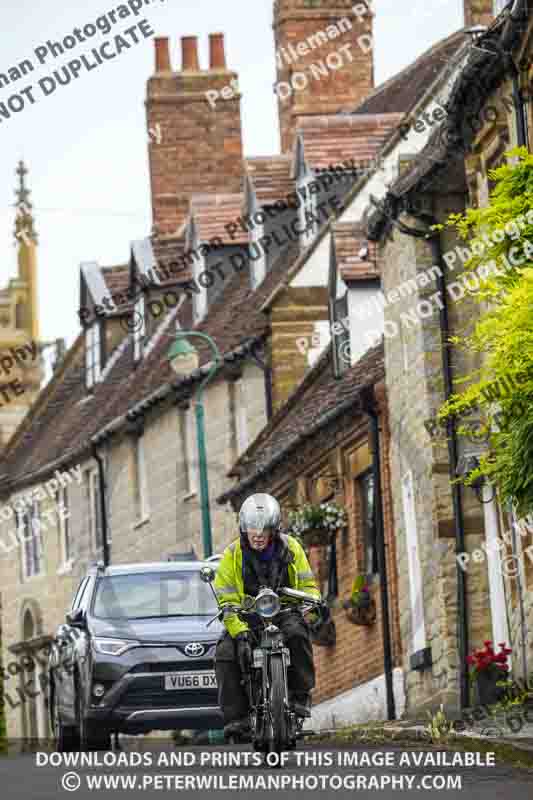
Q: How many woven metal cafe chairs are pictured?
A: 0